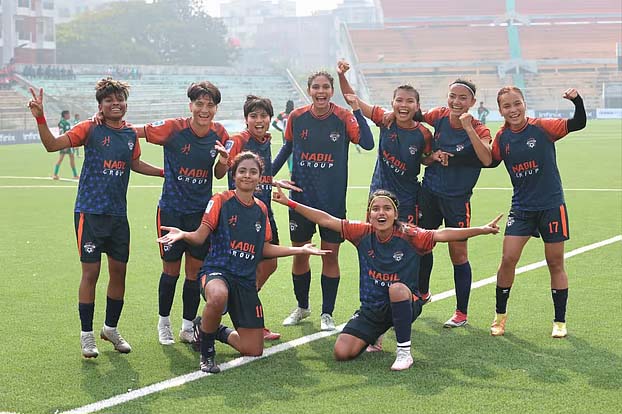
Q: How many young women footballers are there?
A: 9